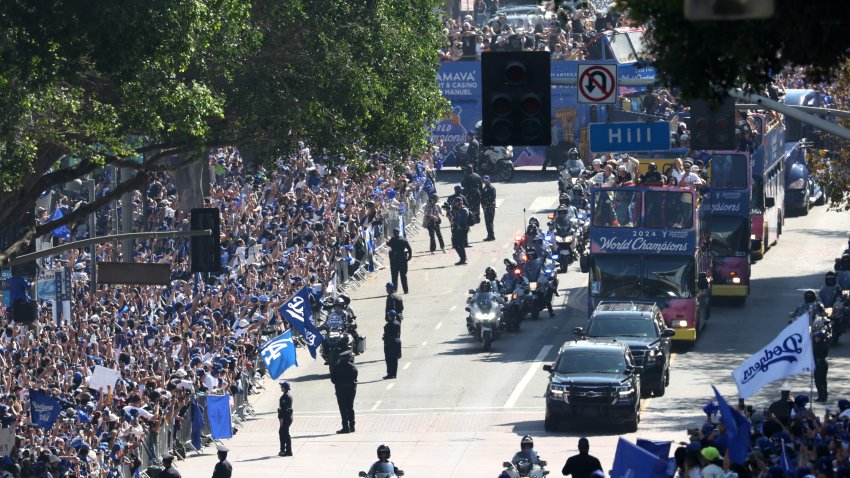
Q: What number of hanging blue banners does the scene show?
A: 2